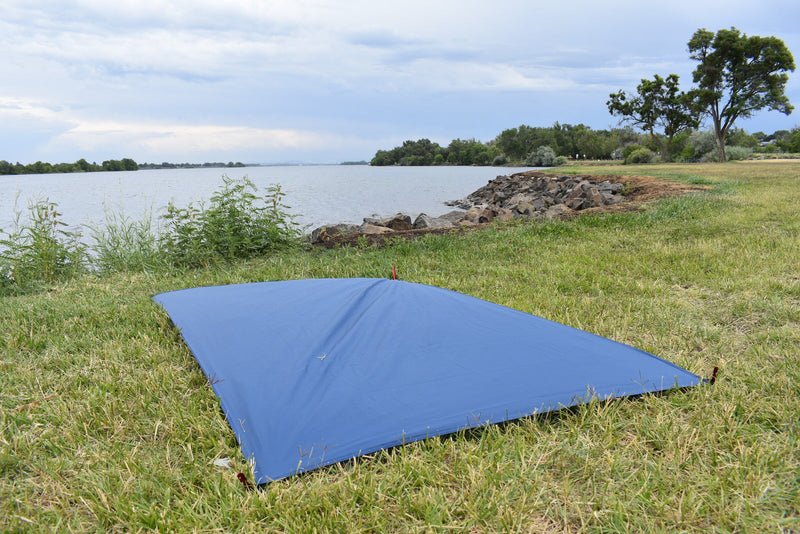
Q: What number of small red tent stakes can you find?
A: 3